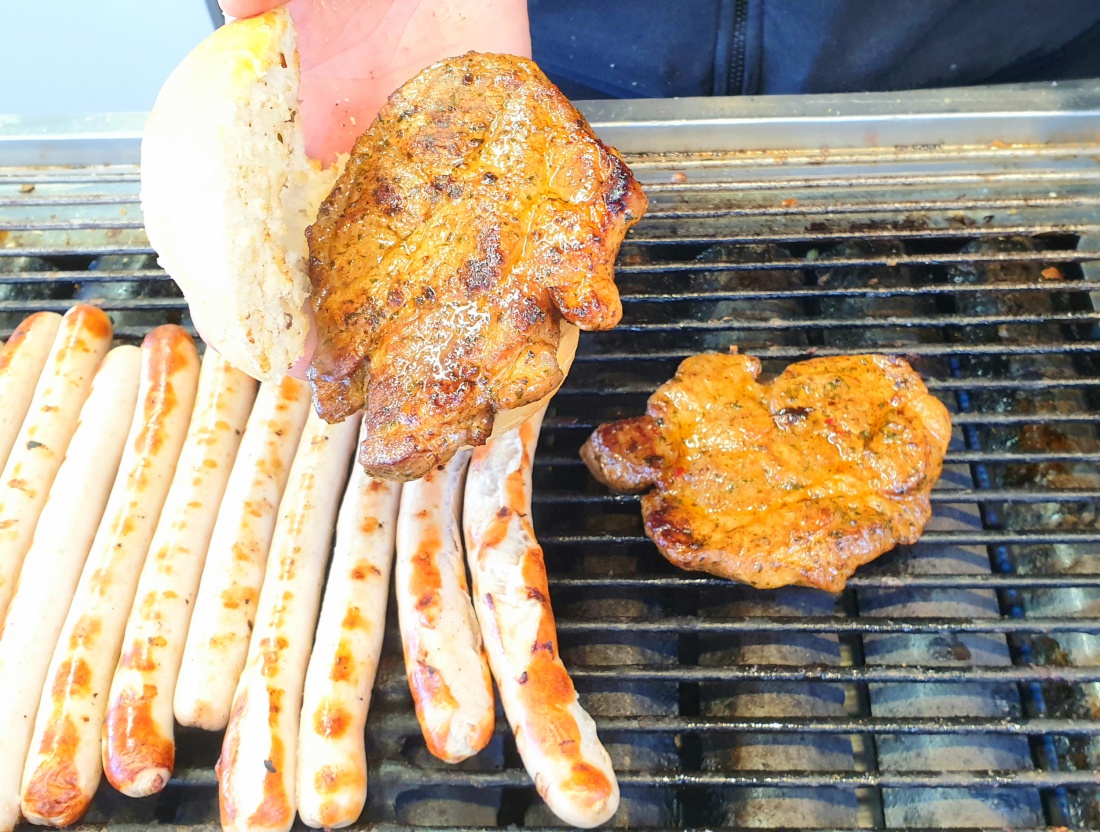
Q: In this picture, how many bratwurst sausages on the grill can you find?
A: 10